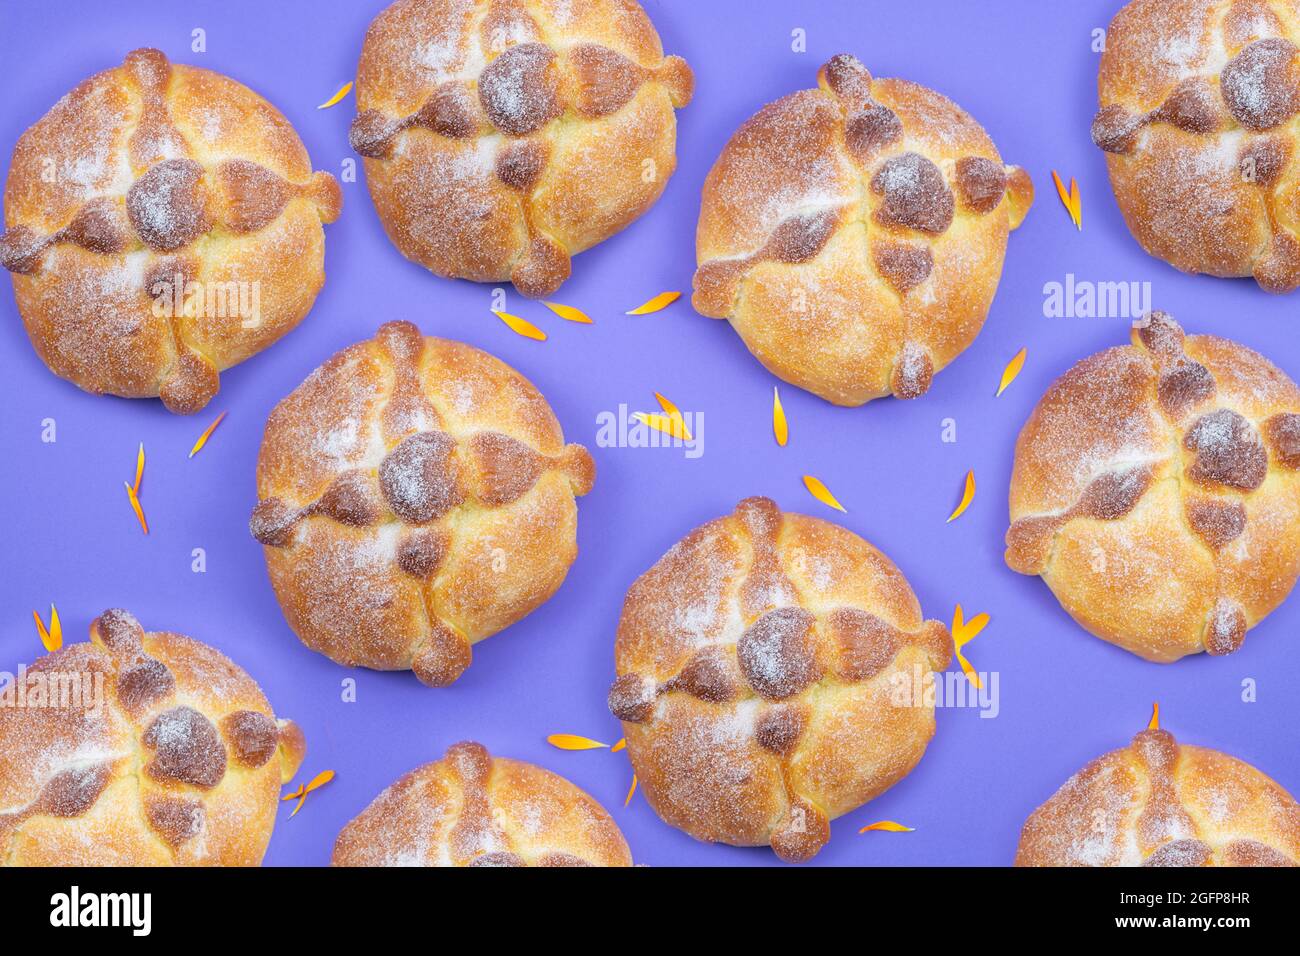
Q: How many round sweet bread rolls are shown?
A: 10